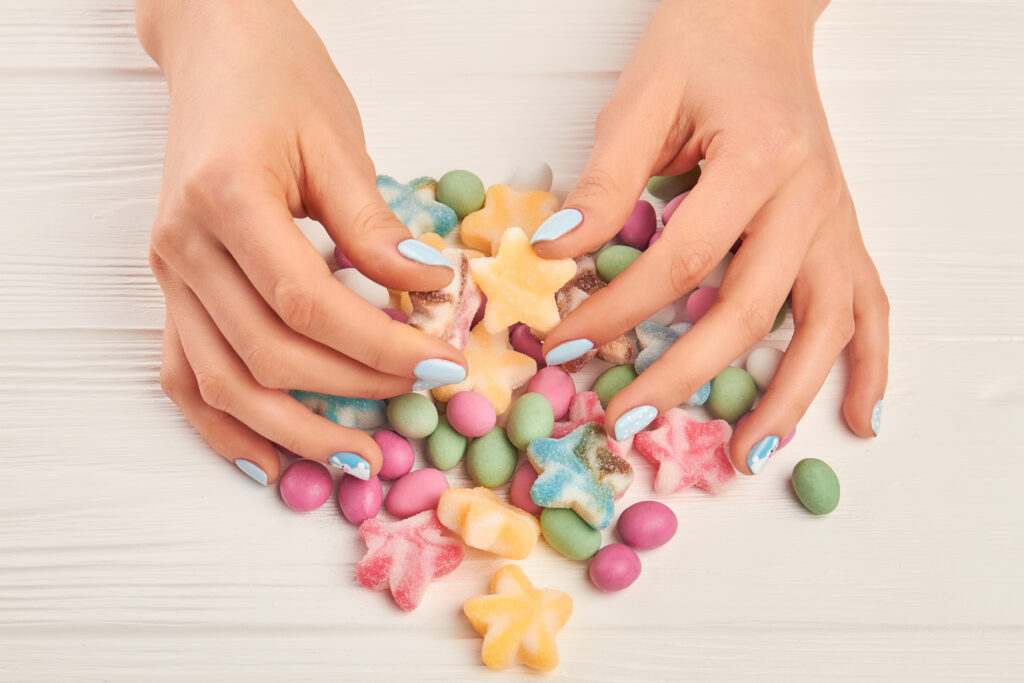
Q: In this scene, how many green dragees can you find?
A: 12